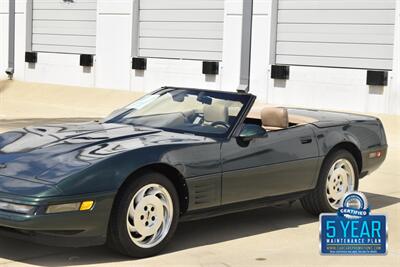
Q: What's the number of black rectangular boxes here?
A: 6